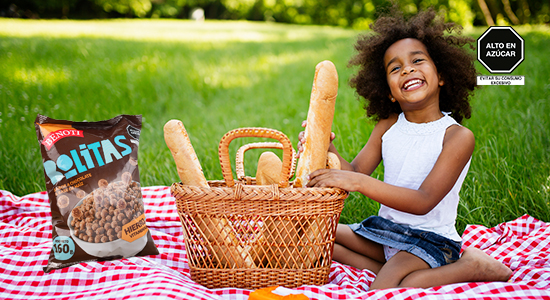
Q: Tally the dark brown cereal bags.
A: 1